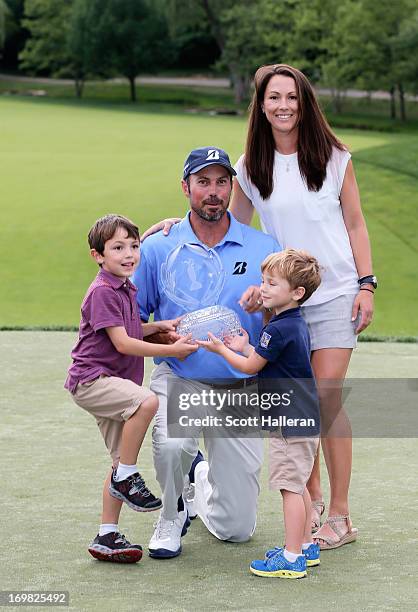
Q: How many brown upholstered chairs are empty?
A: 0